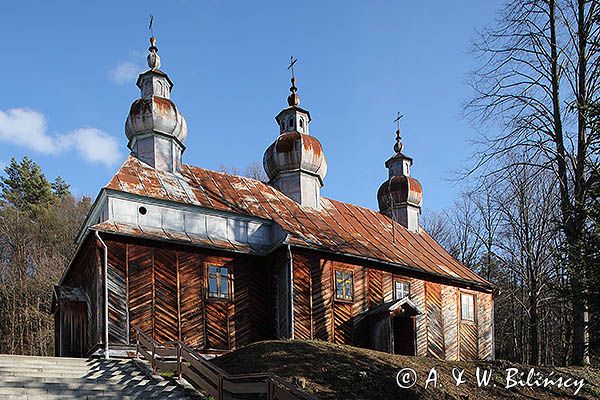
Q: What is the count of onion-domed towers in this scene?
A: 3